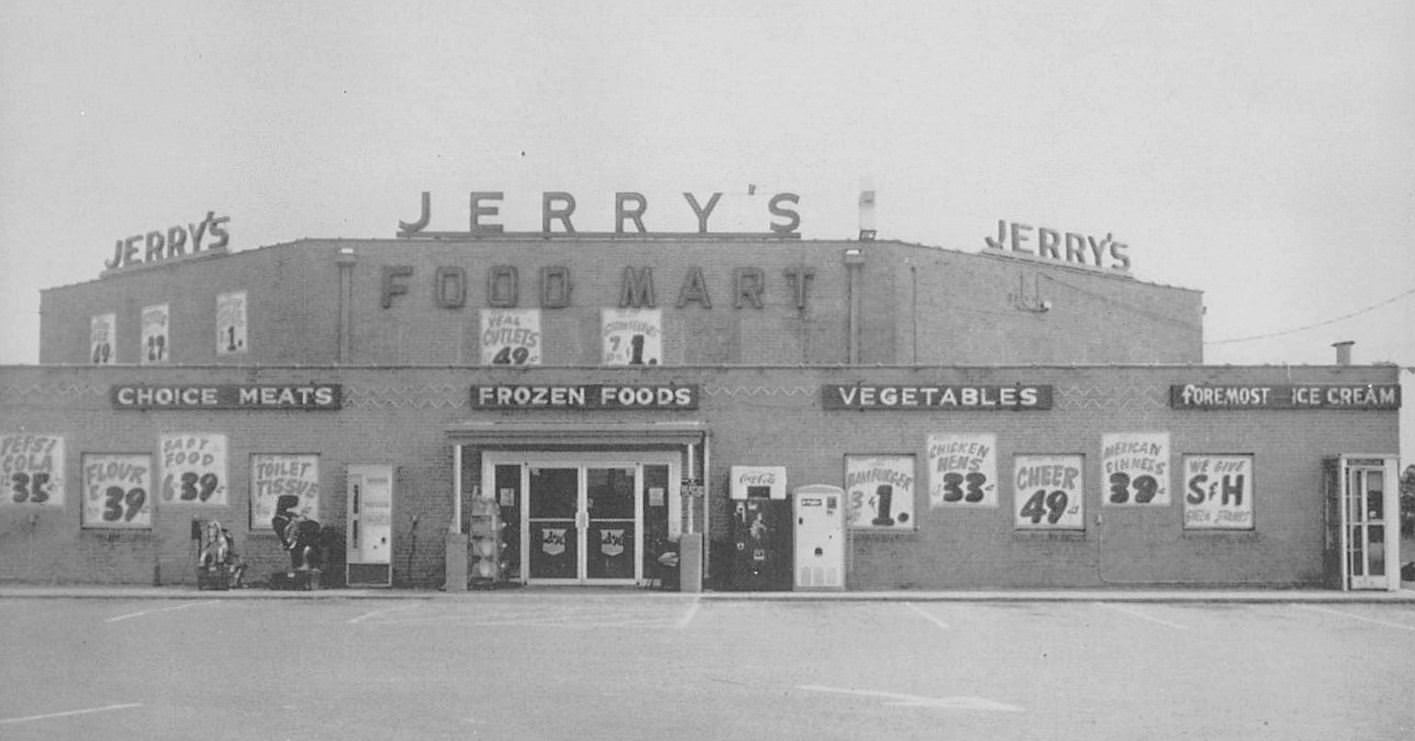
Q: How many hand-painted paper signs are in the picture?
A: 14